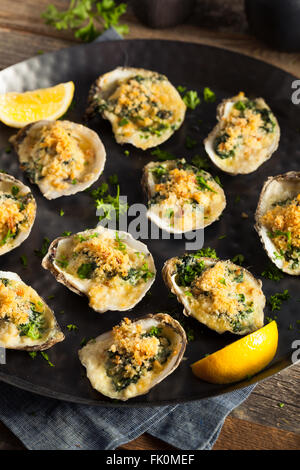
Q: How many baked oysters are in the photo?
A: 10